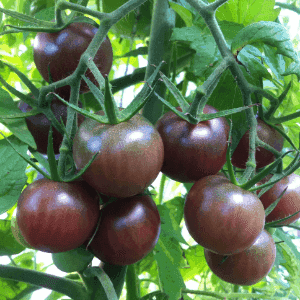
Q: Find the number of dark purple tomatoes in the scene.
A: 10